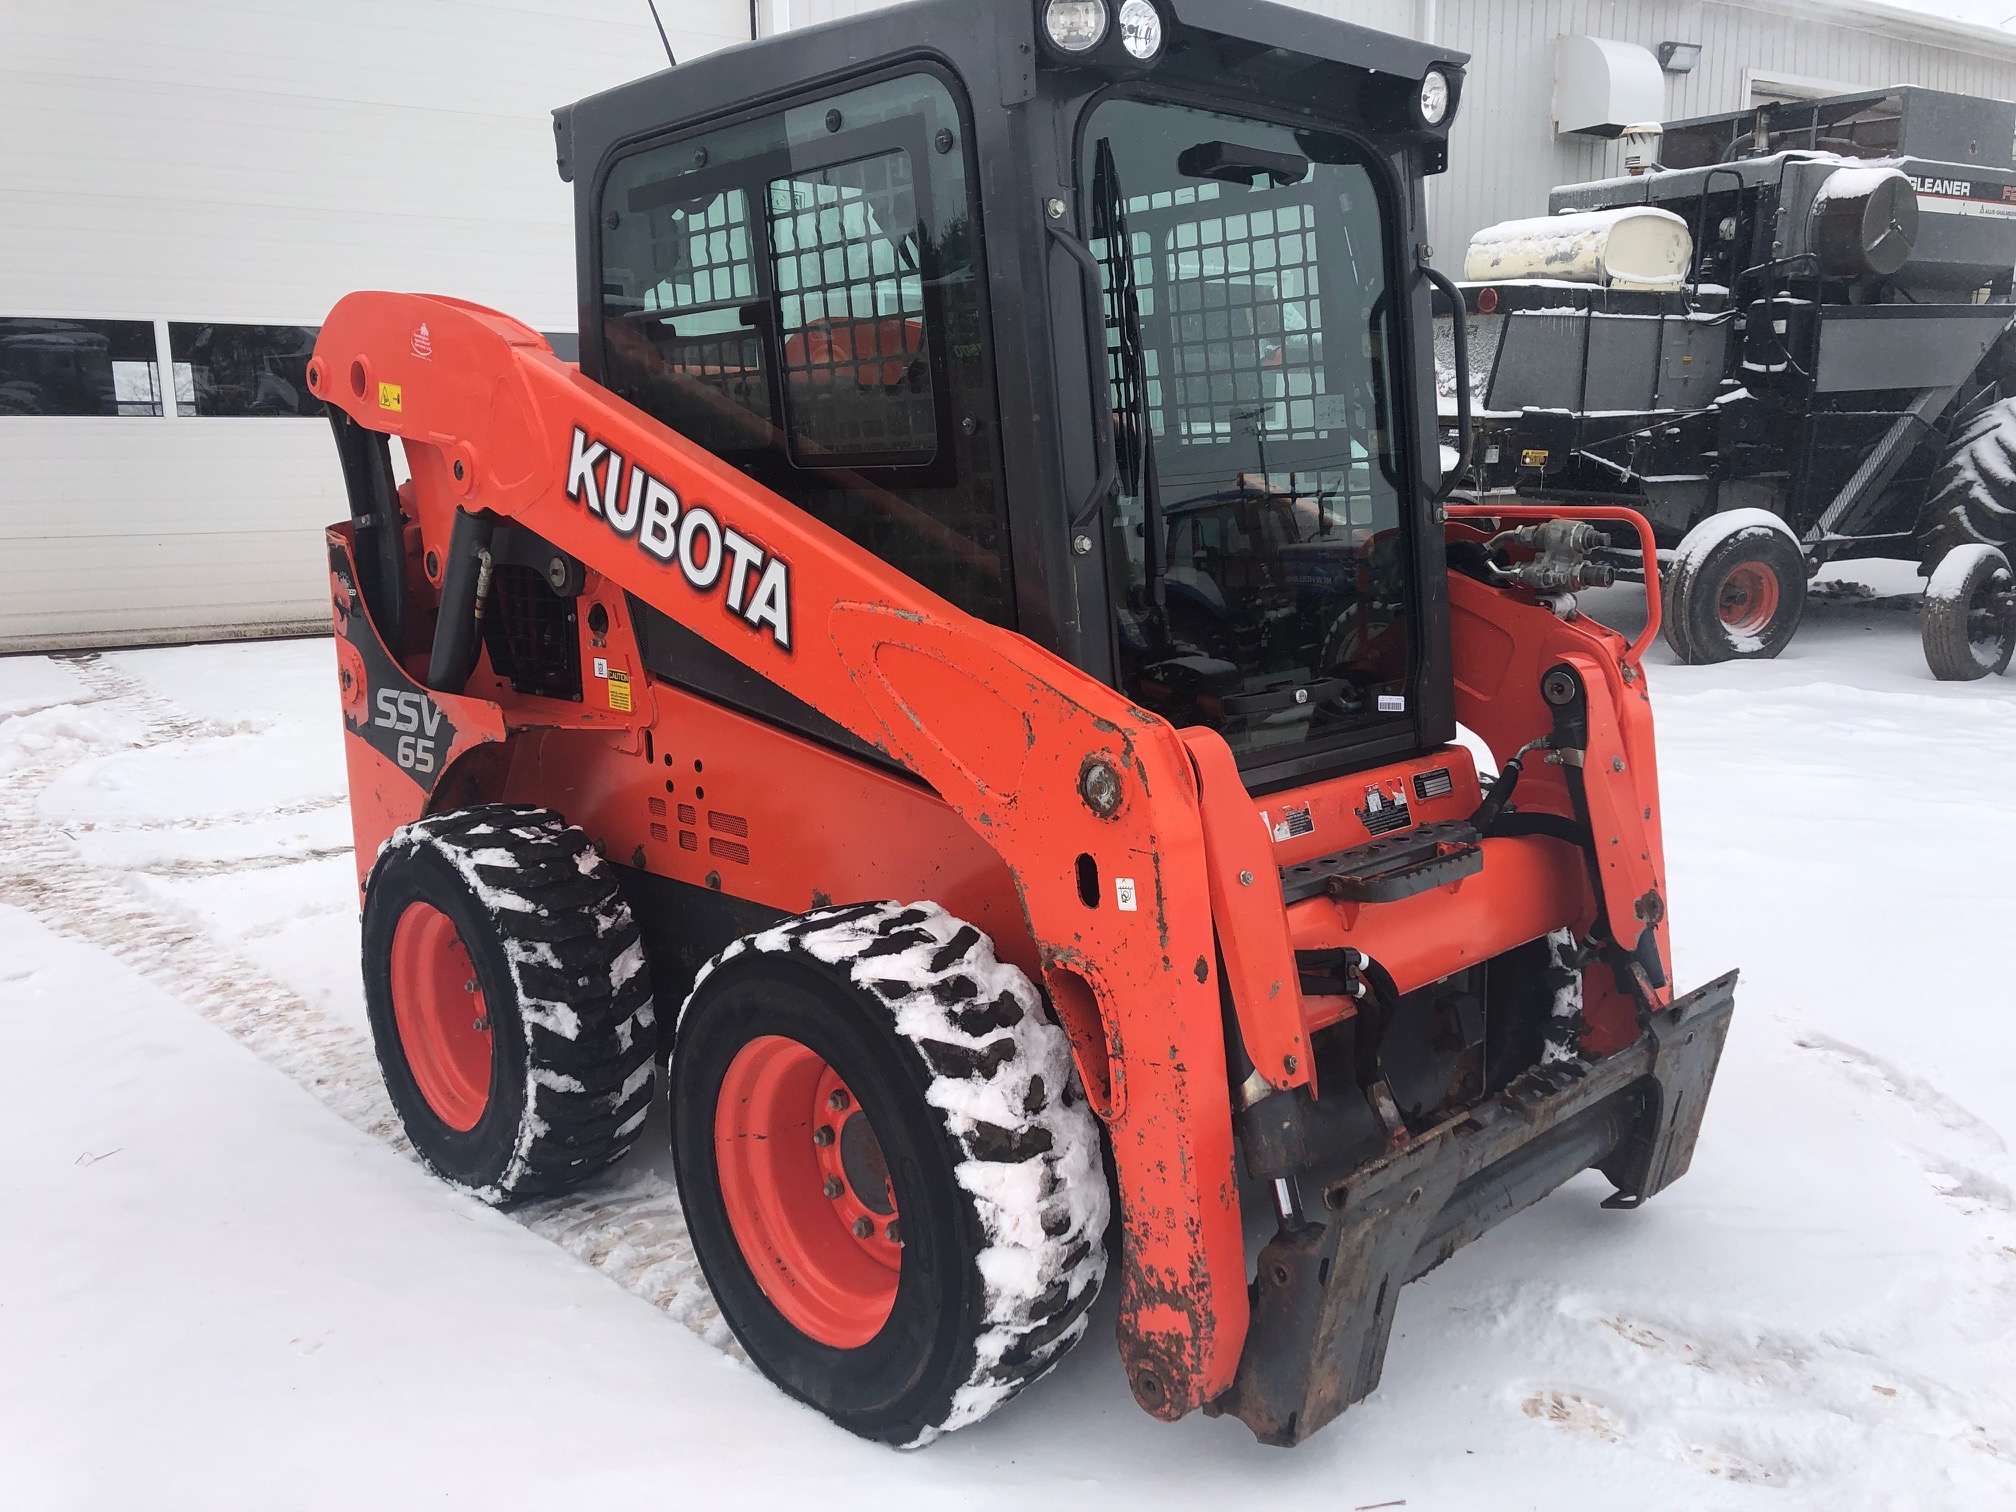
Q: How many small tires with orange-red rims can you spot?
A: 1